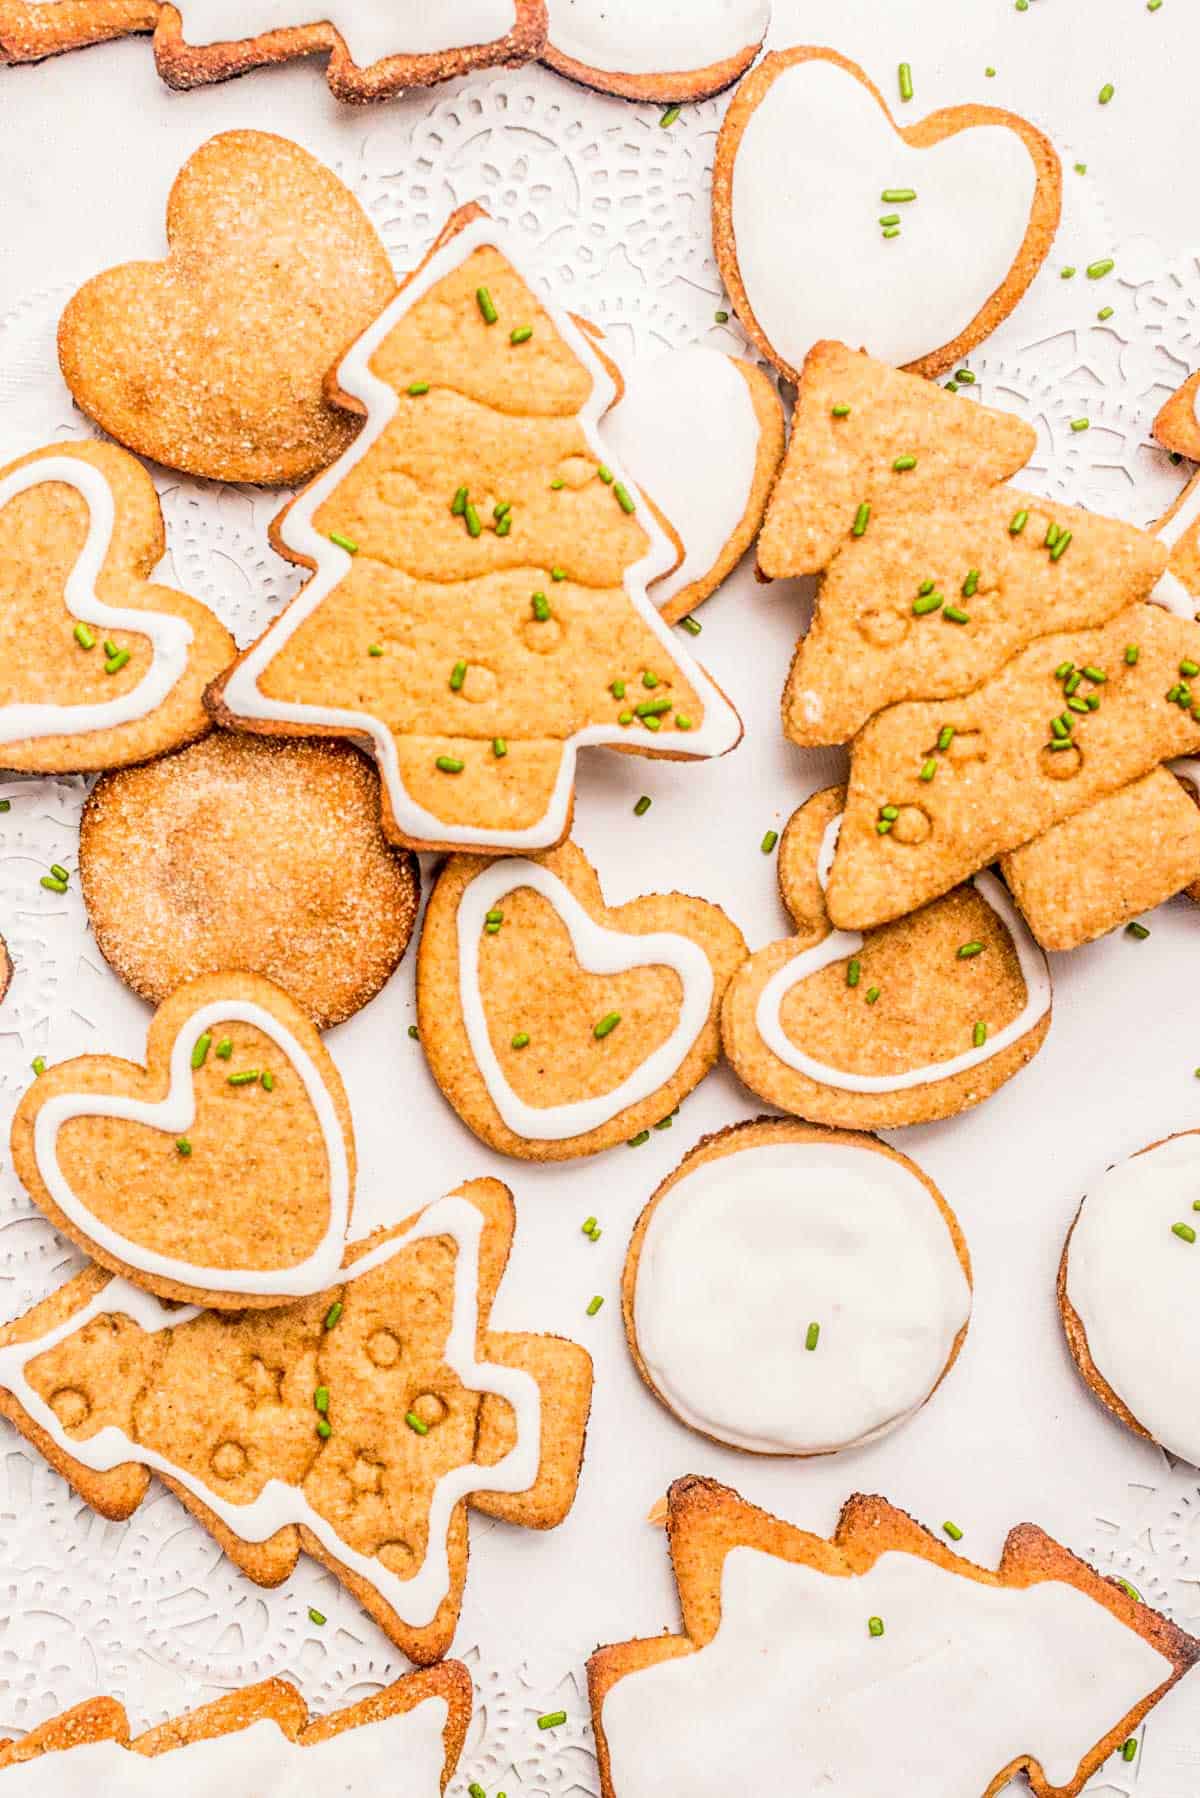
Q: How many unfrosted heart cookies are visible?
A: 1